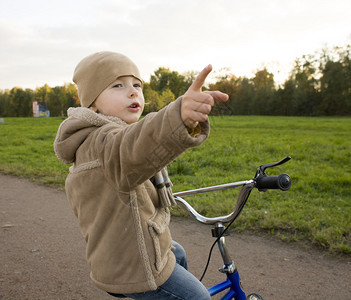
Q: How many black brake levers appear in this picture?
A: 1